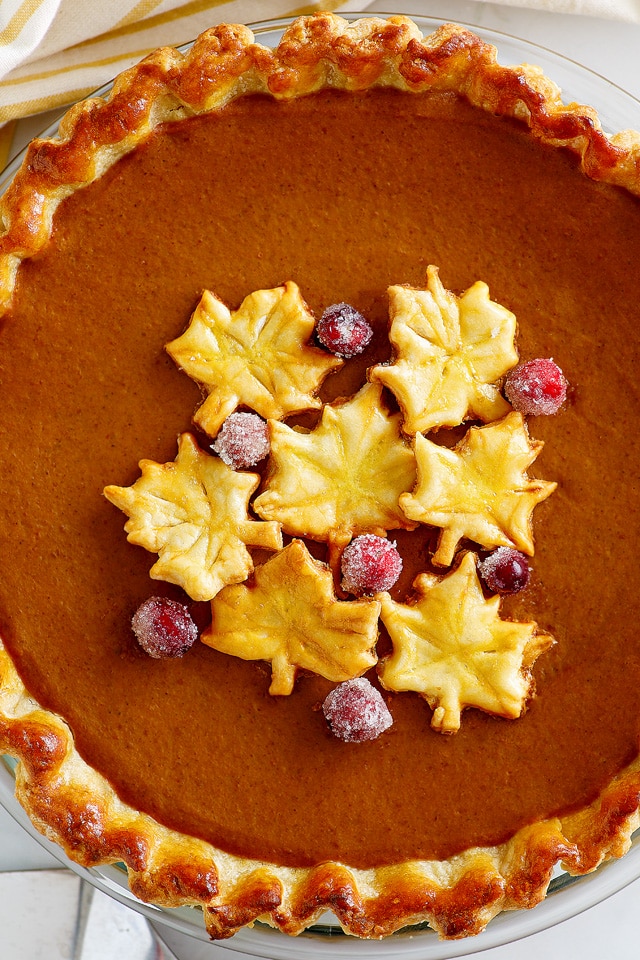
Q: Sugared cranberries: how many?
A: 7